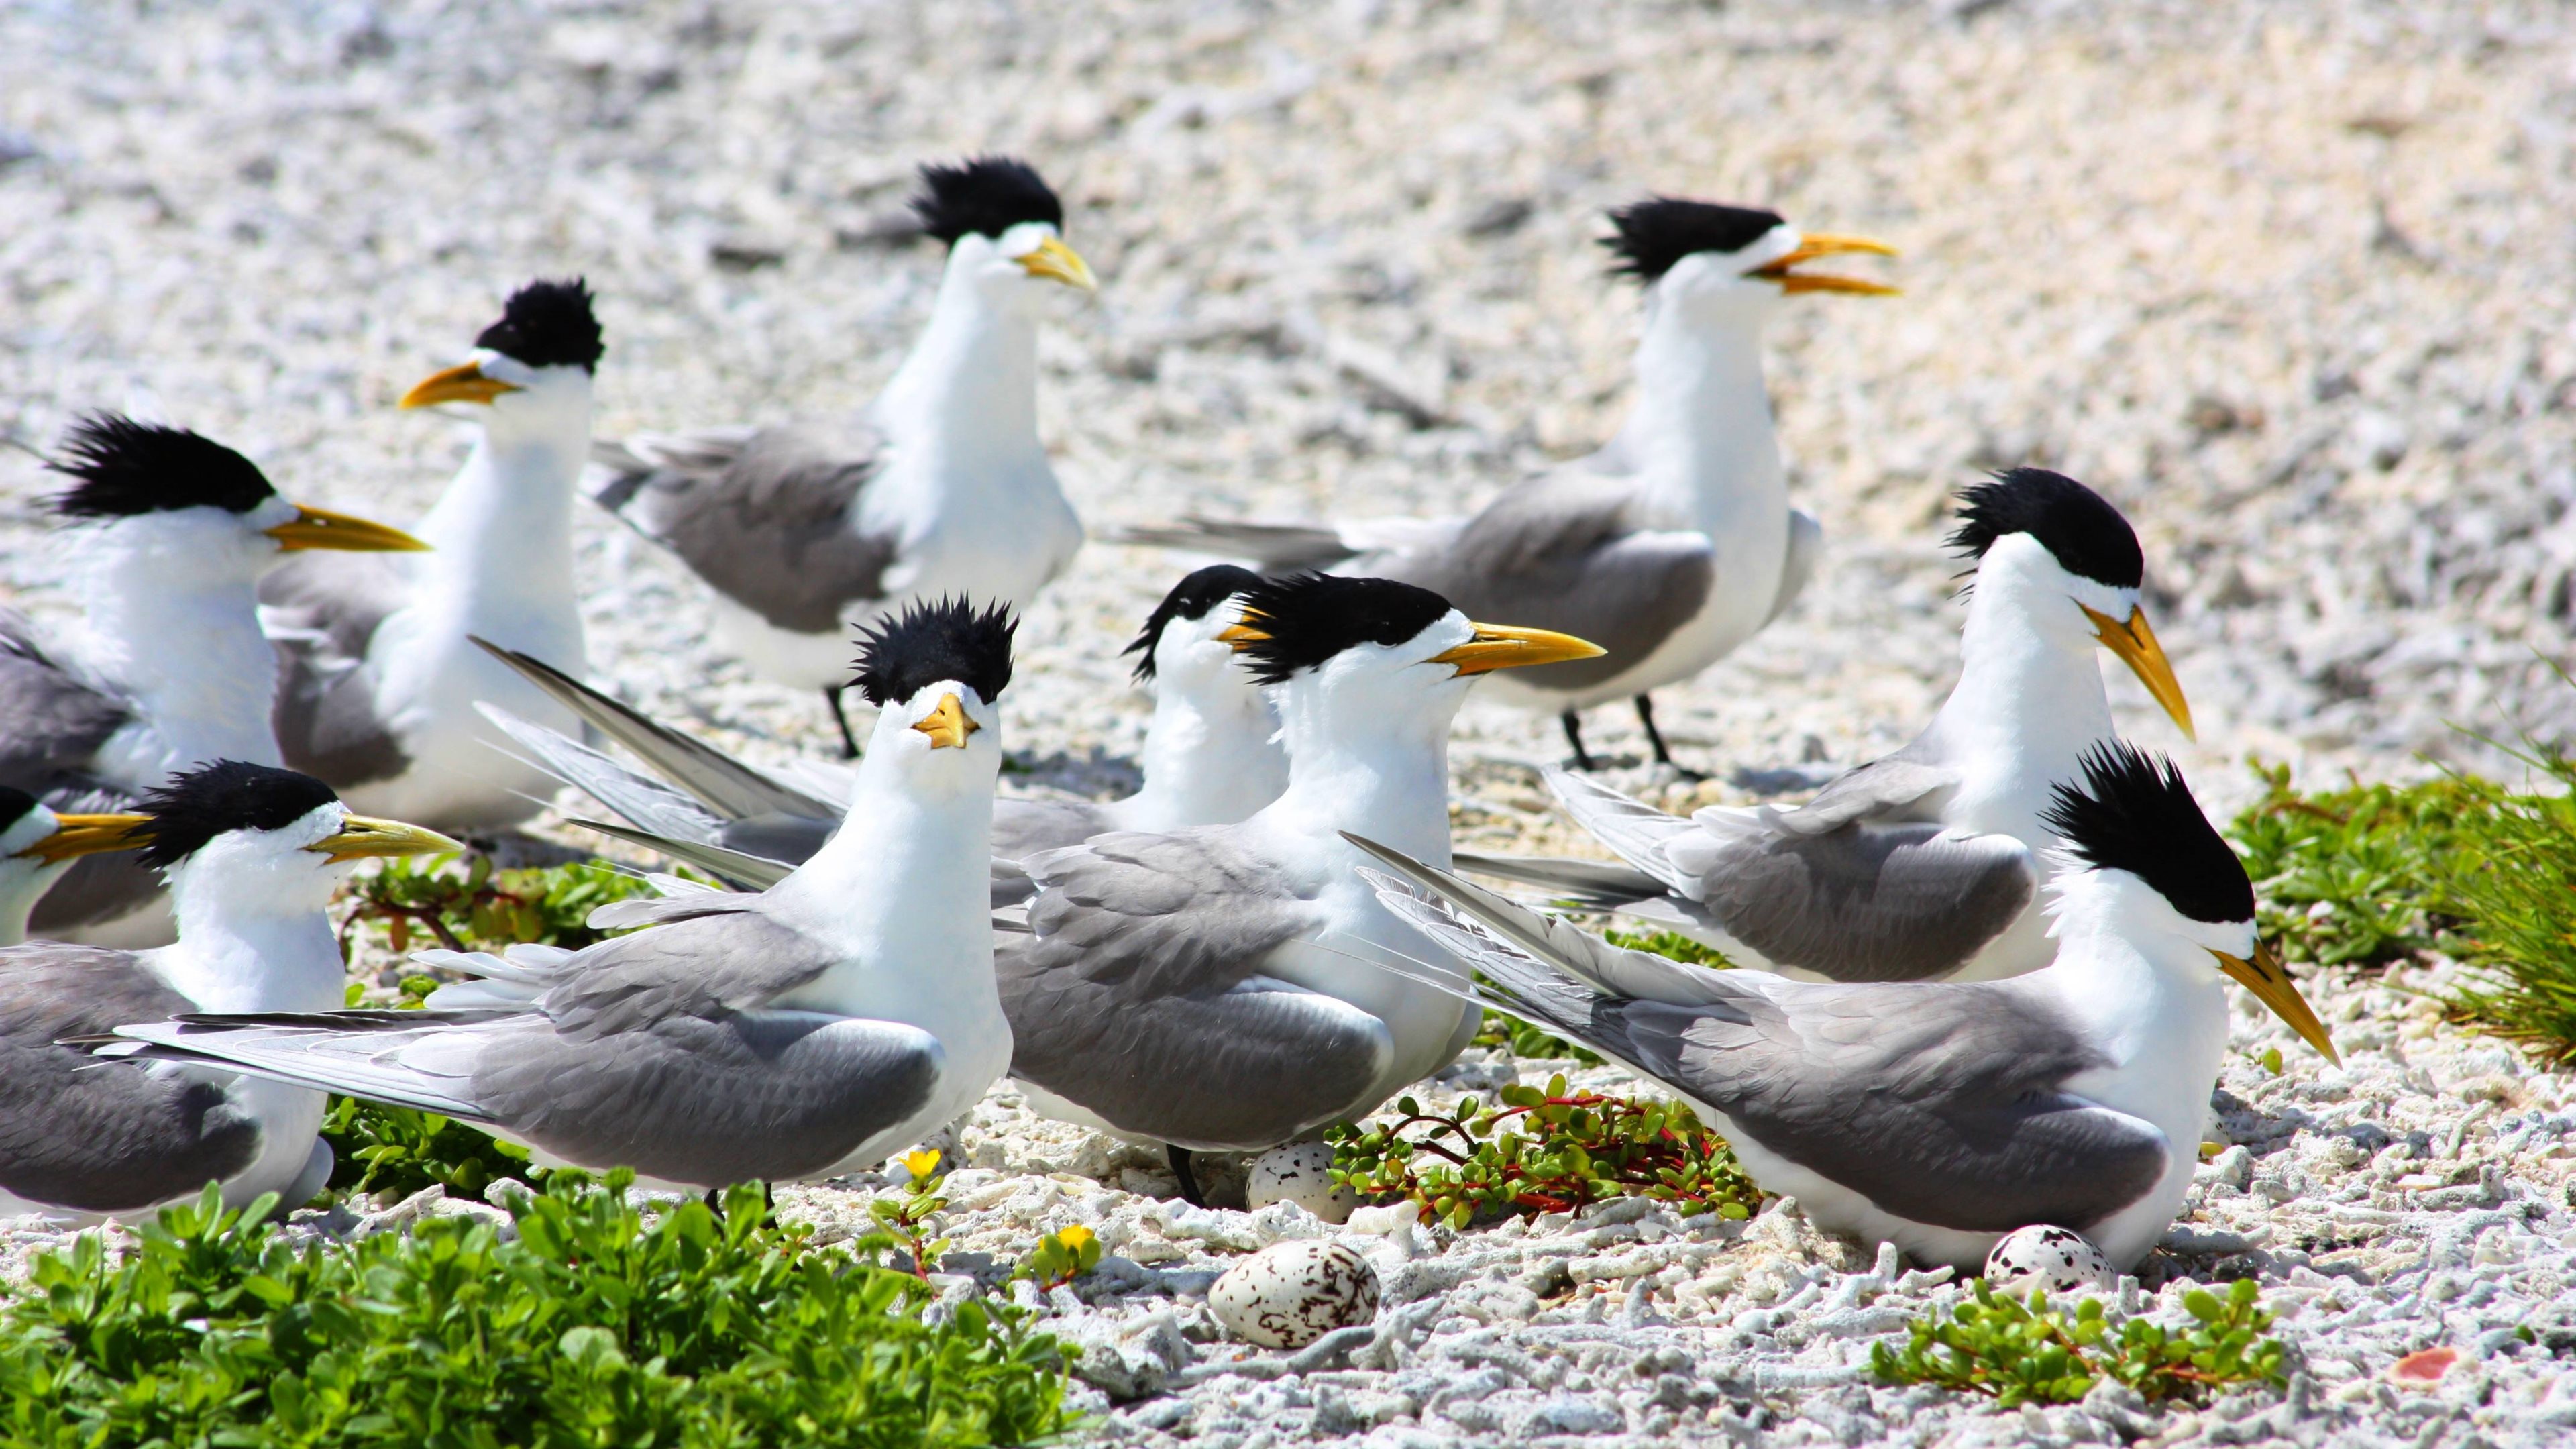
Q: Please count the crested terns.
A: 11